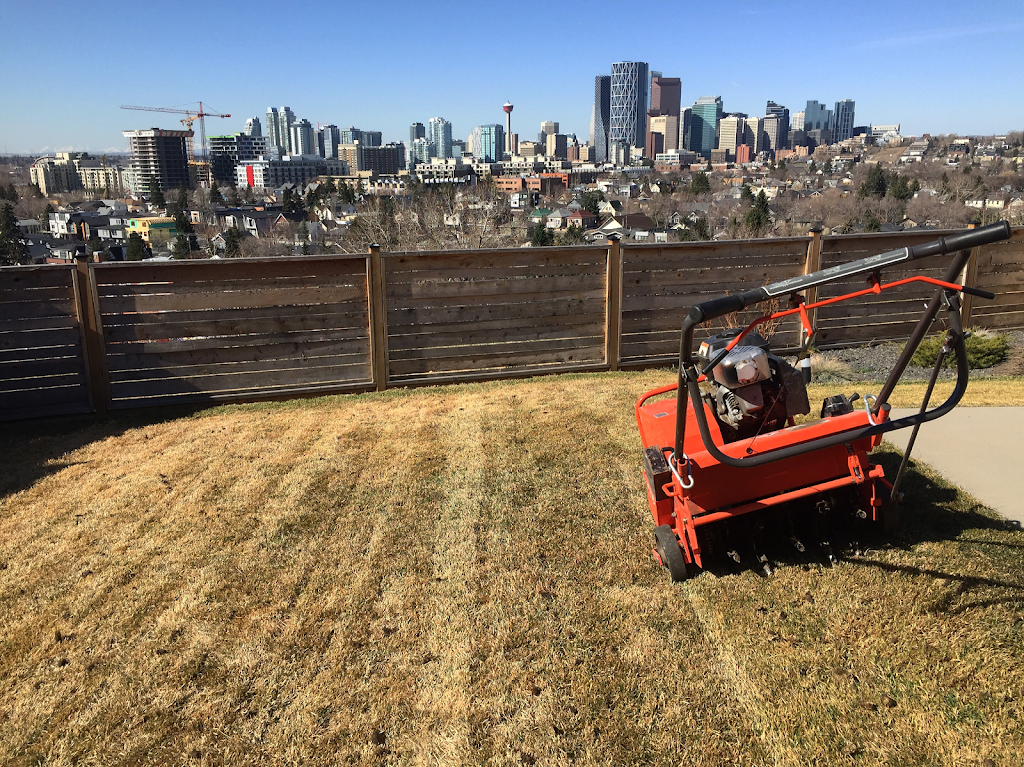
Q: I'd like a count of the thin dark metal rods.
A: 1